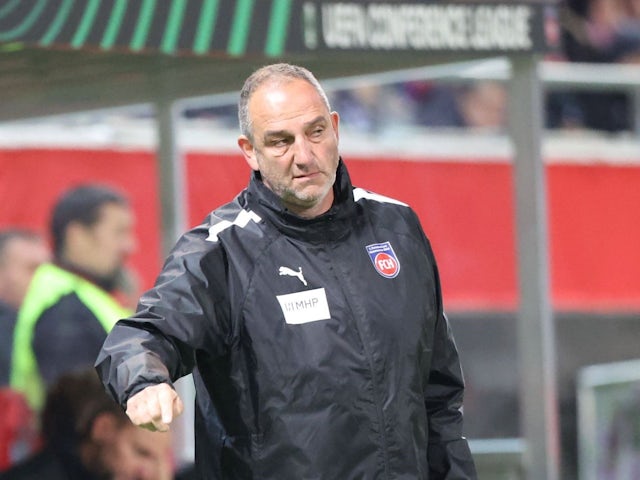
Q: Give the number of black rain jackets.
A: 1